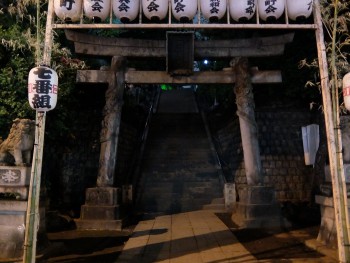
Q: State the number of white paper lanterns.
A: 11